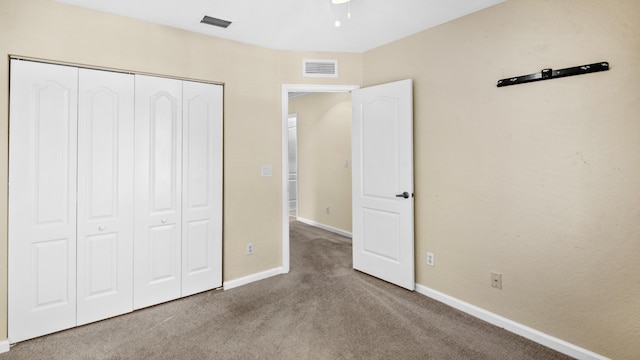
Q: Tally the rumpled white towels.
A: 0